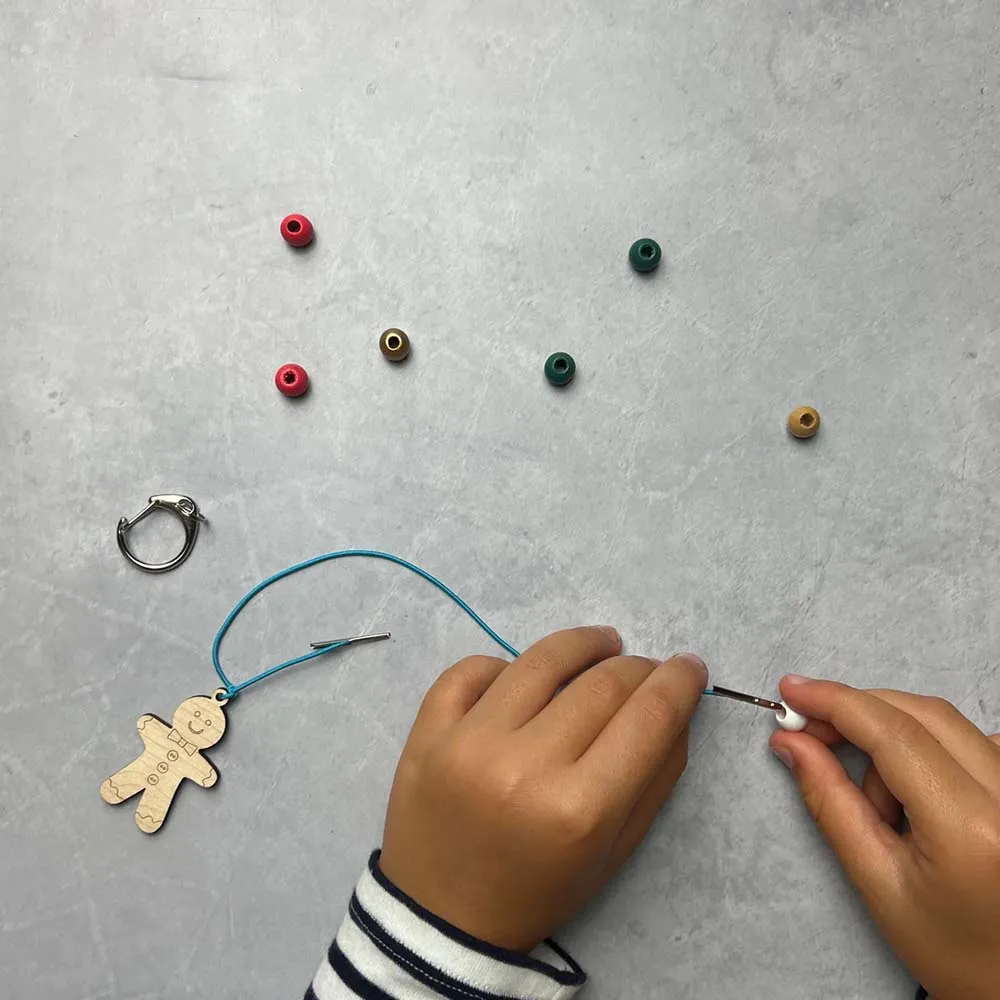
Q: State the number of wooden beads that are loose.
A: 6